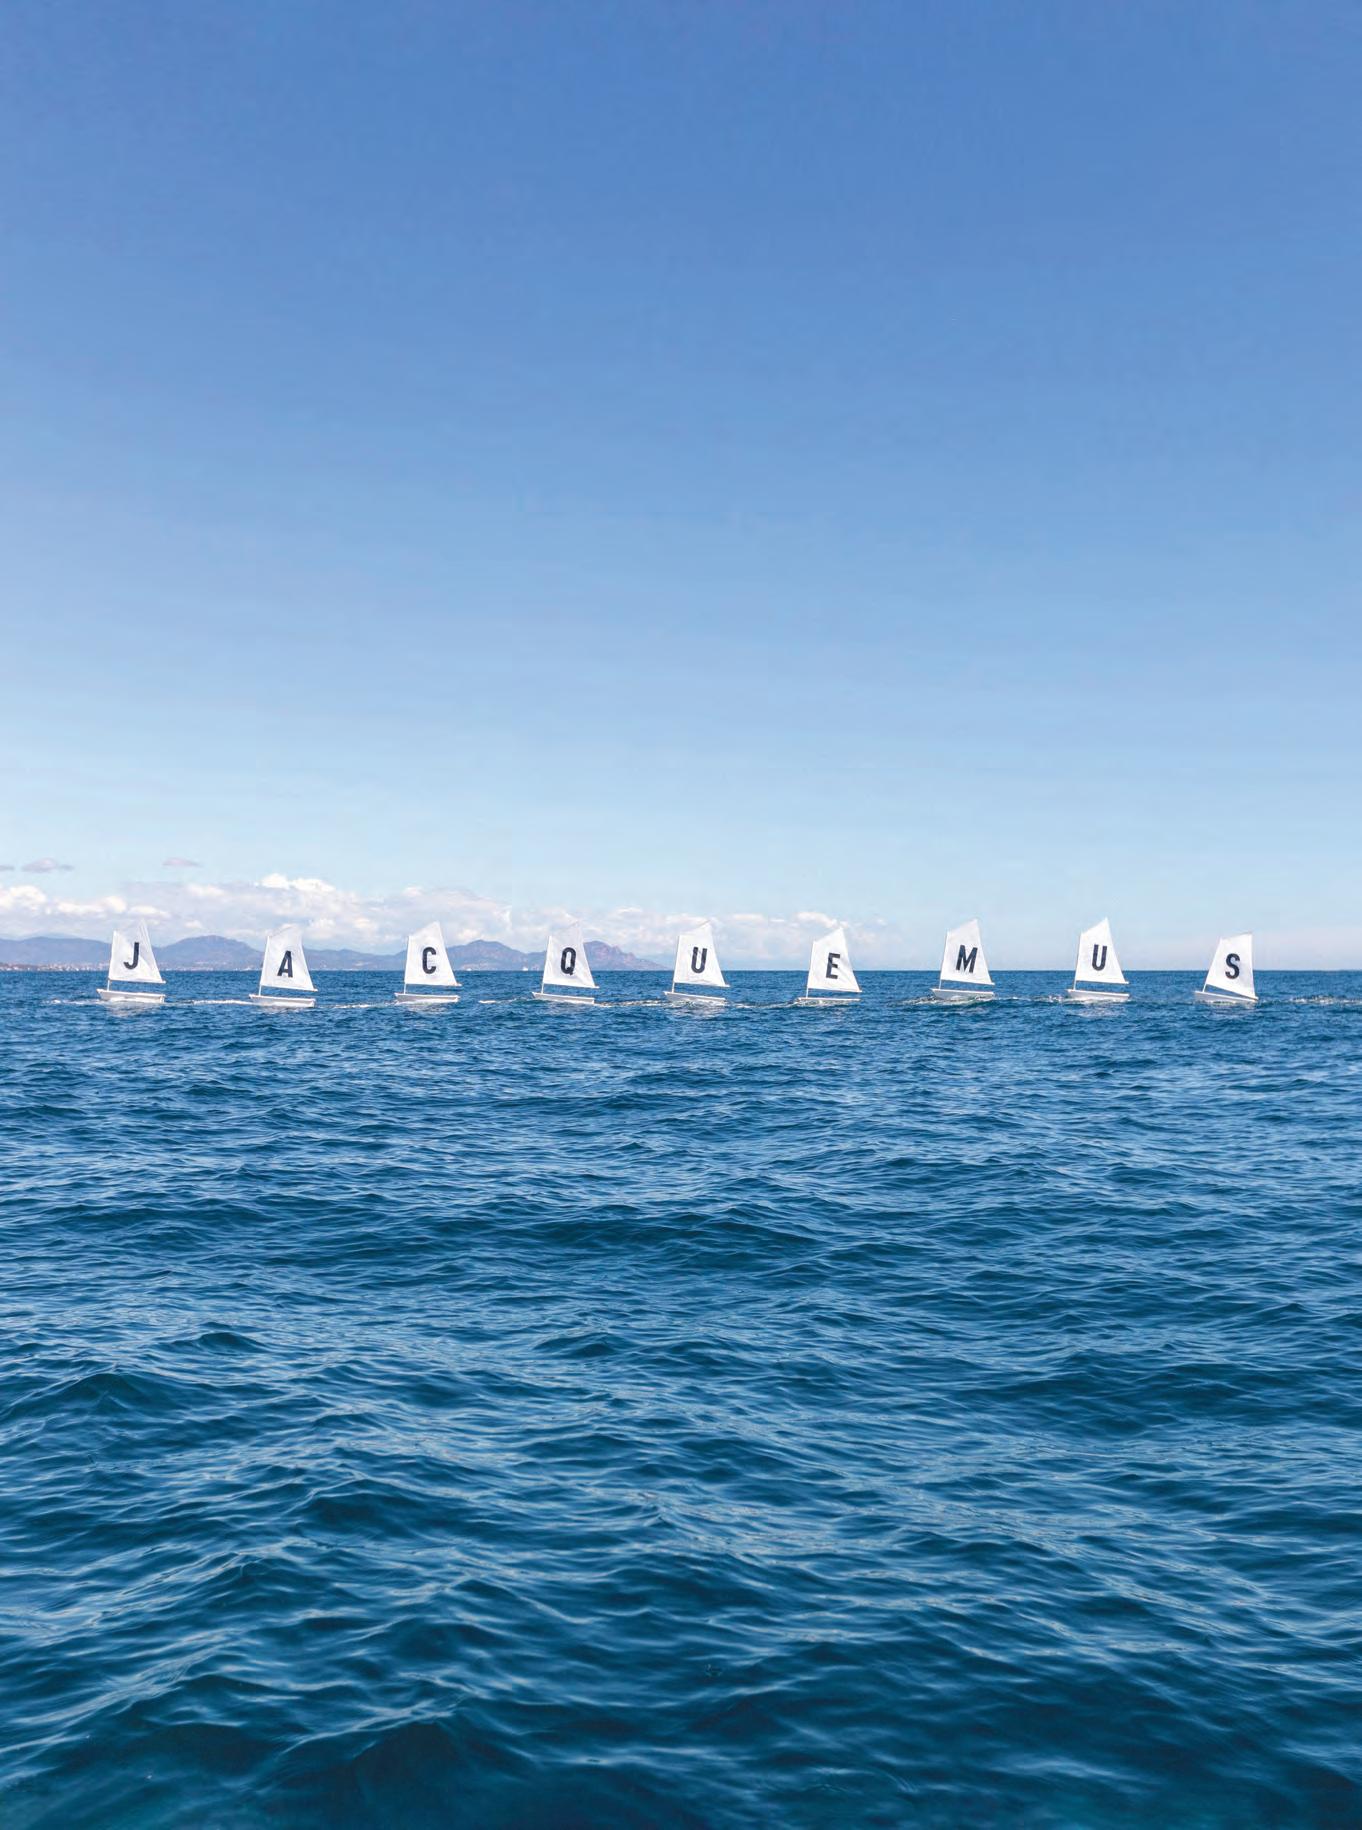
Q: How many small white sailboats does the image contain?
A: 9